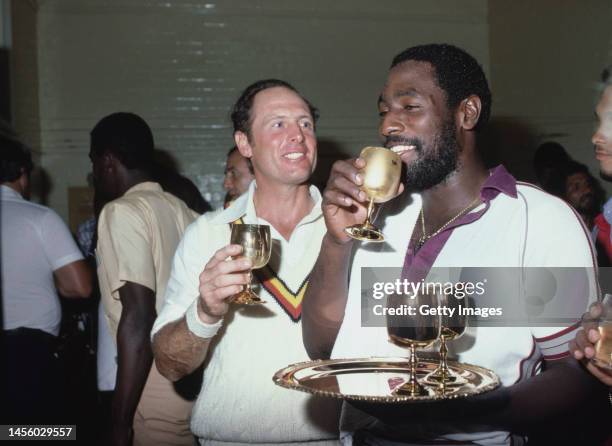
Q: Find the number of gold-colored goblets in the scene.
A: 4